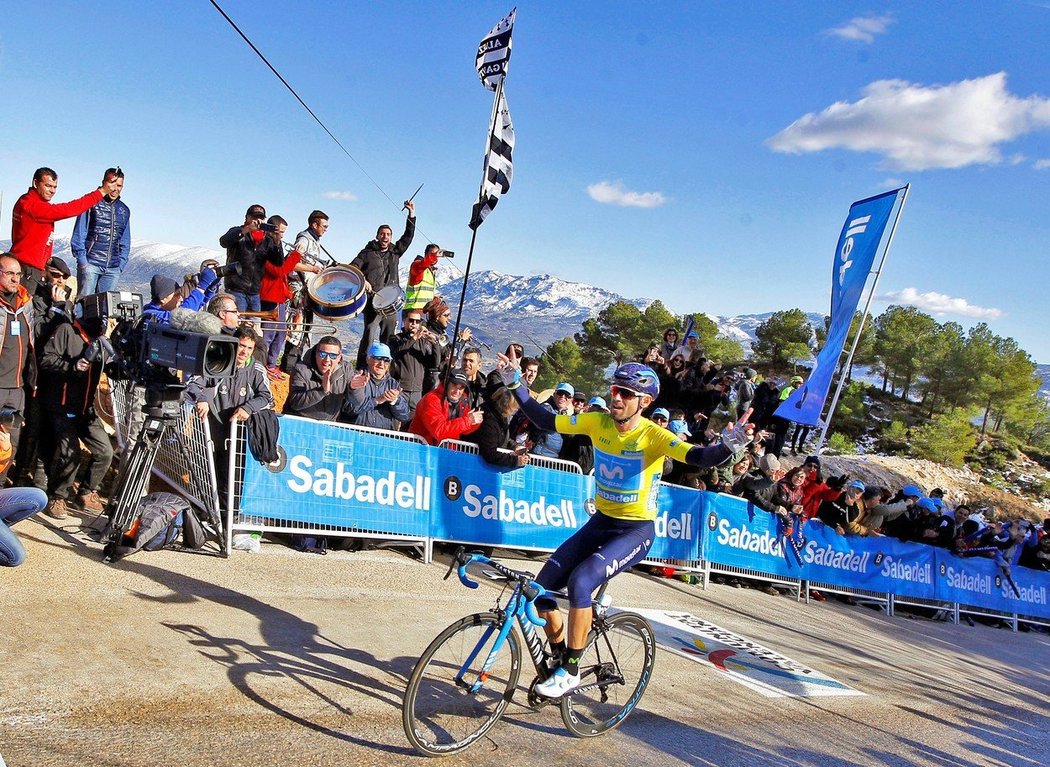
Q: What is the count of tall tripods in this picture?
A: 1